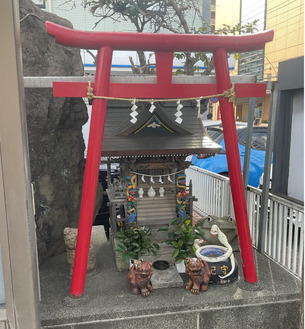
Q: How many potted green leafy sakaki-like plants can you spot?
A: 2